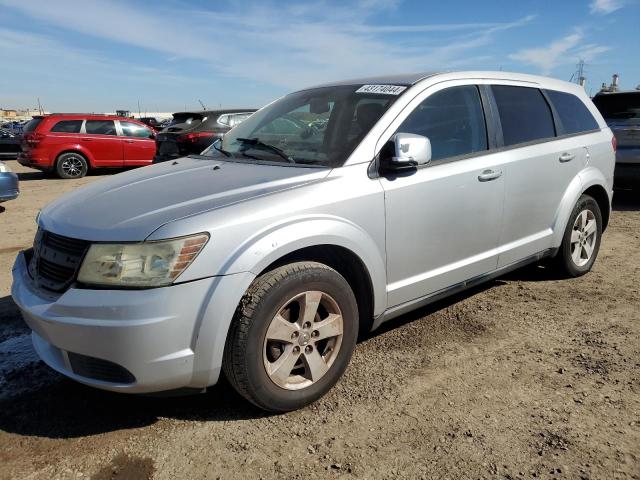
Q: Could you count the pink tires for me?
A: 0